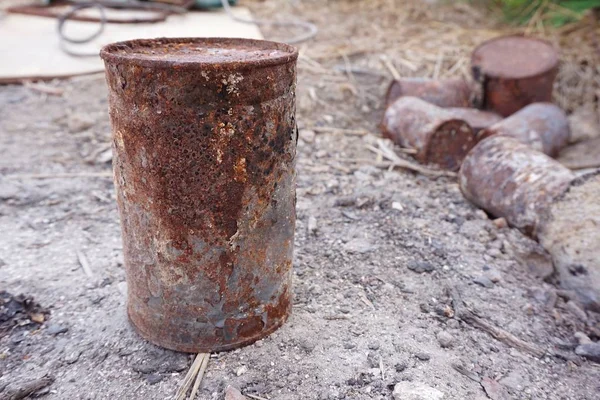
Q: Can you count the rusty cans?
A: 7